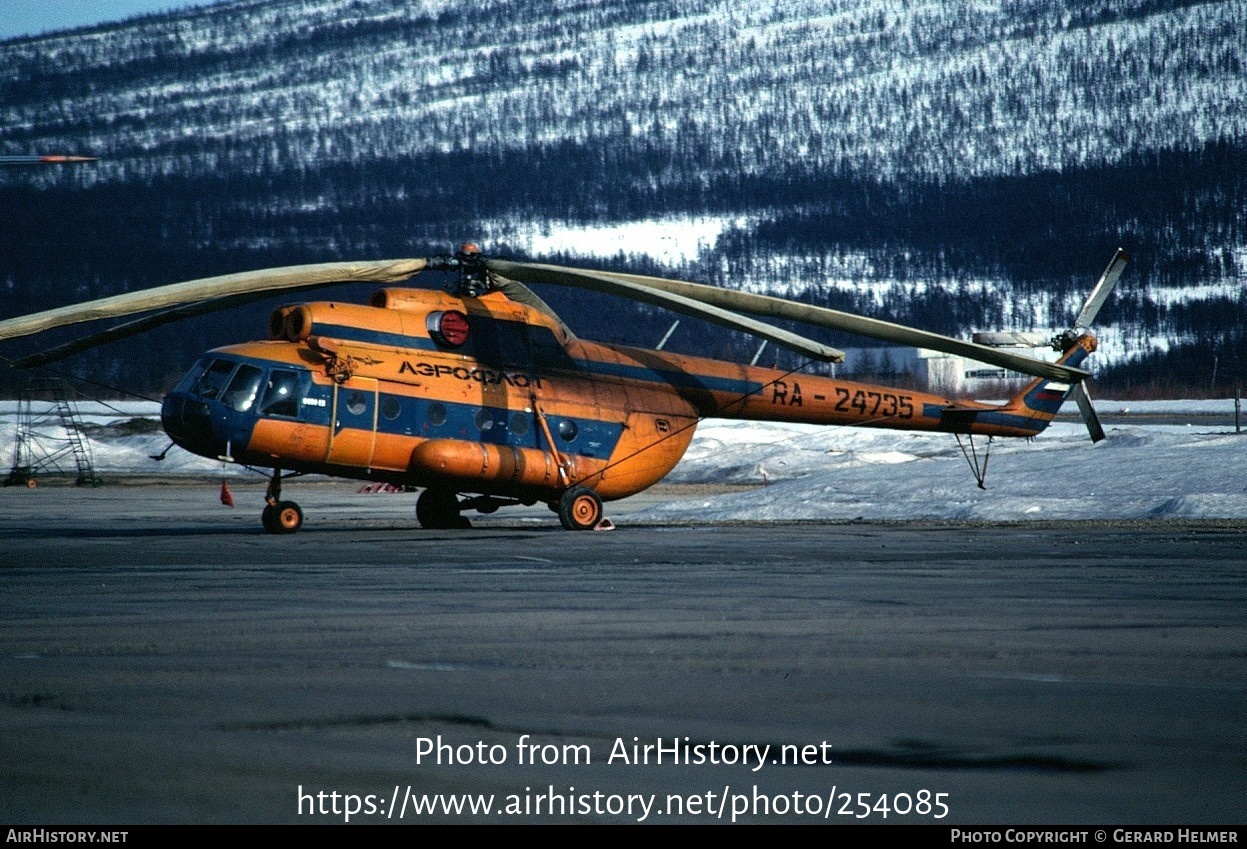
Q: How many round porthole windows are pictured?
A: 6